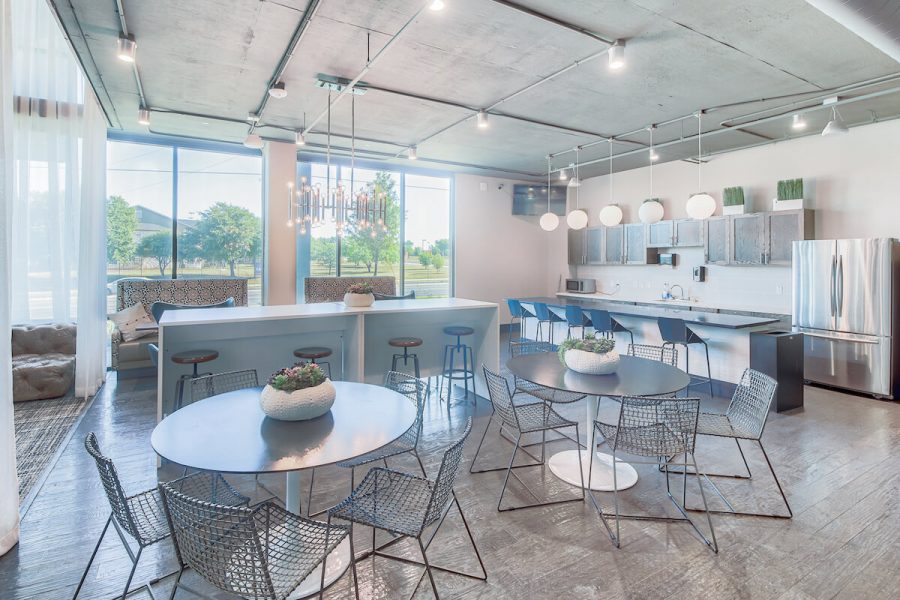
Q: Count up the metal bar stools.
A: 4